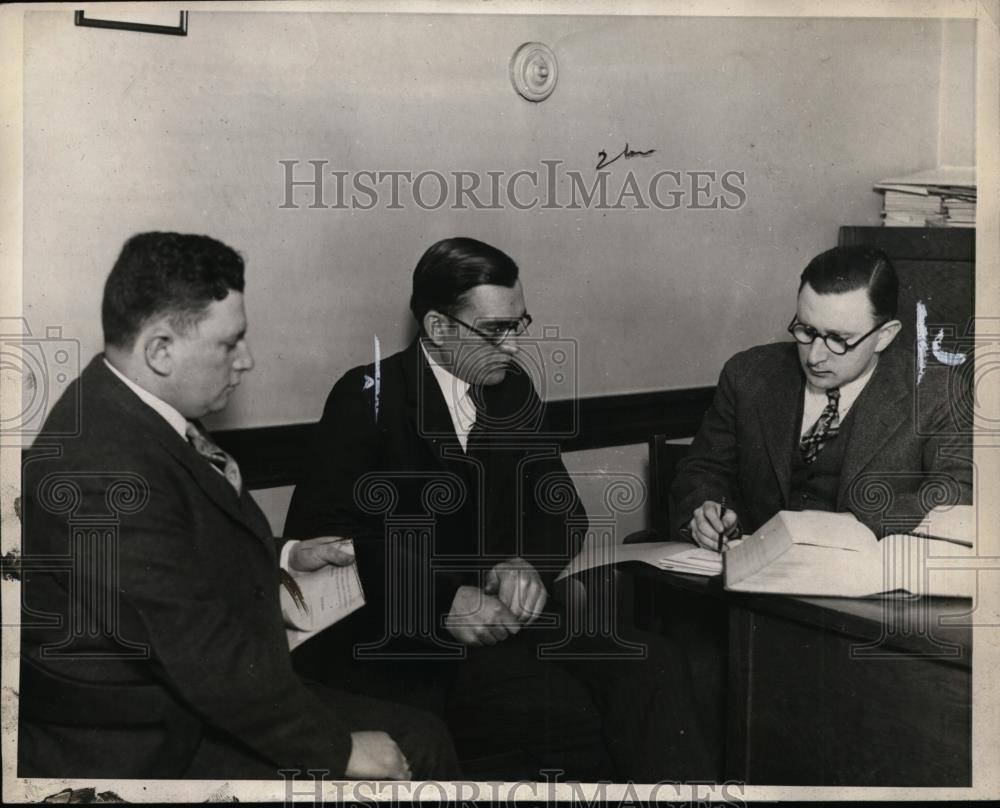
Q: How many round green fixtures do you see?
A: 0